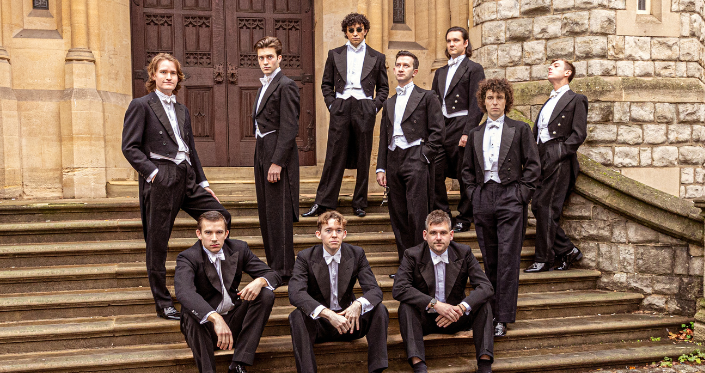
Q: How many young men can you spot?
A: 10